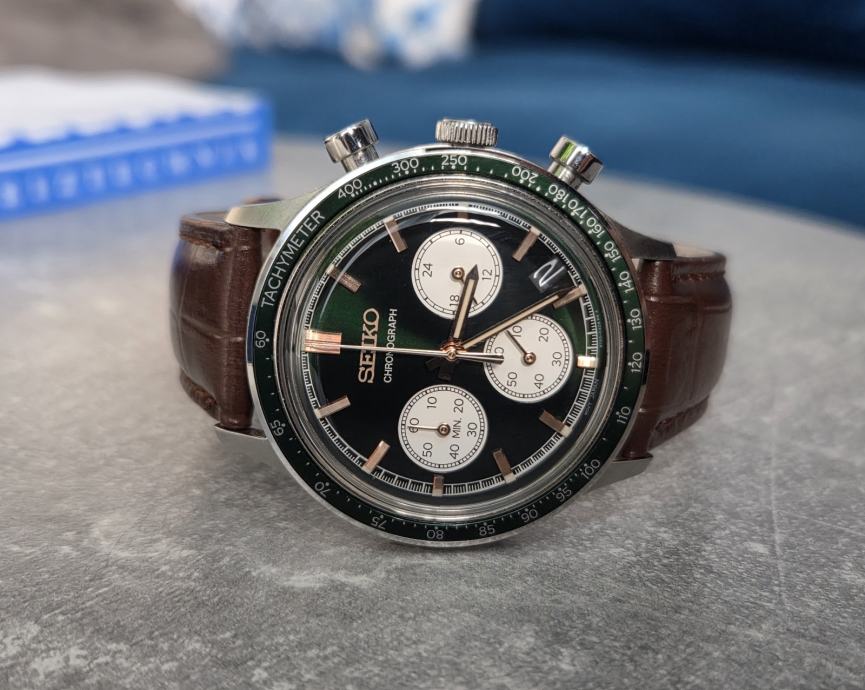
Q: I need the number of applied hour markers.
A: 12